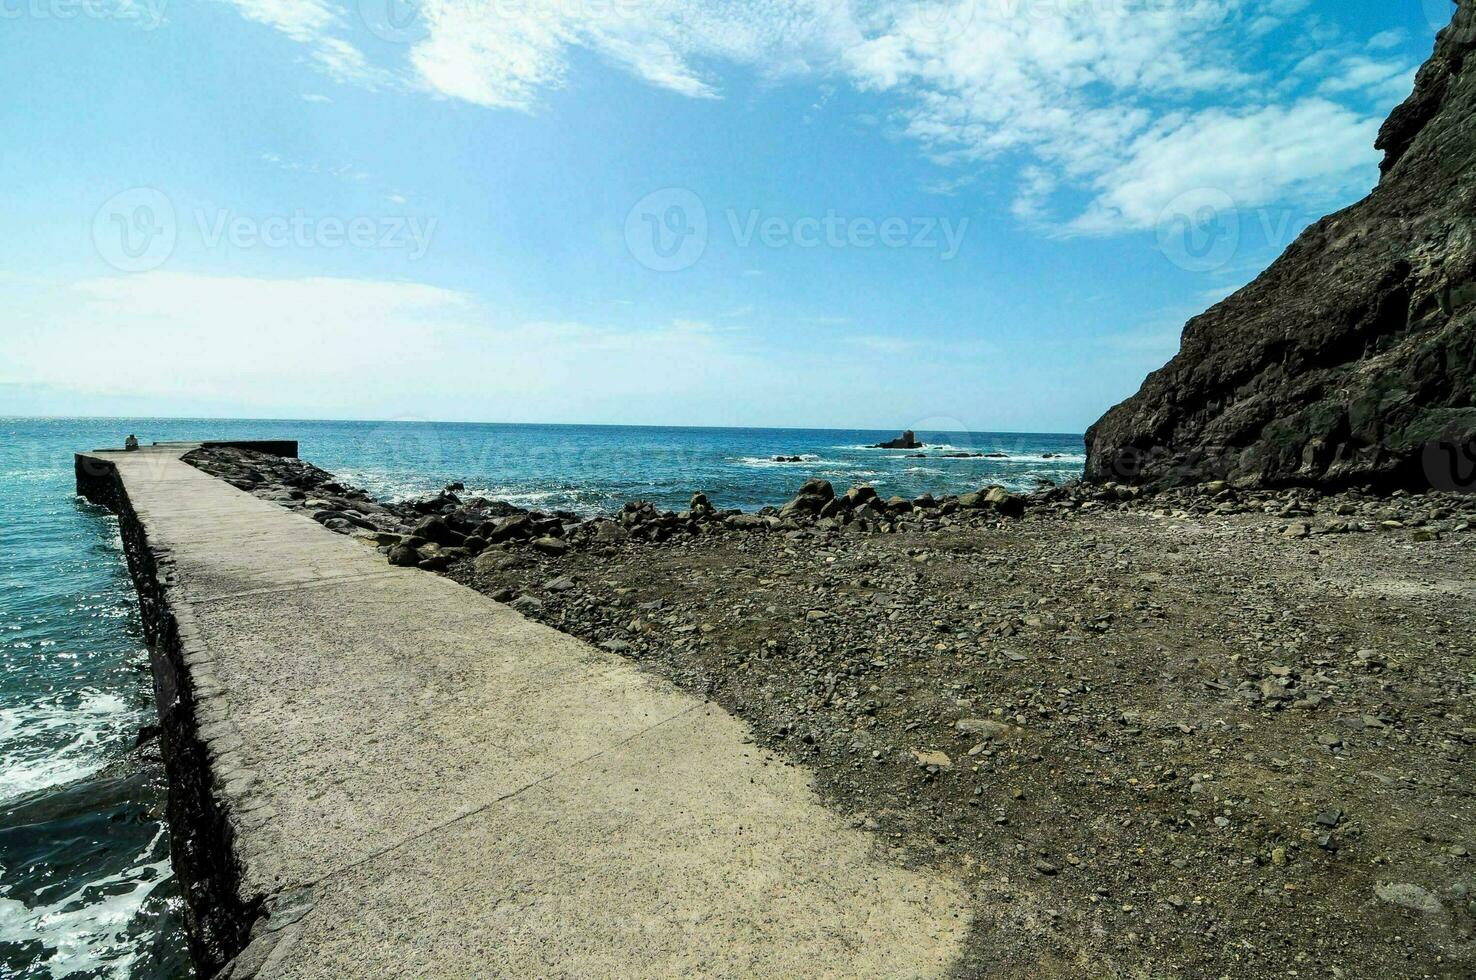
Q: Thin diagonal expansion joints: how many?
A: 2